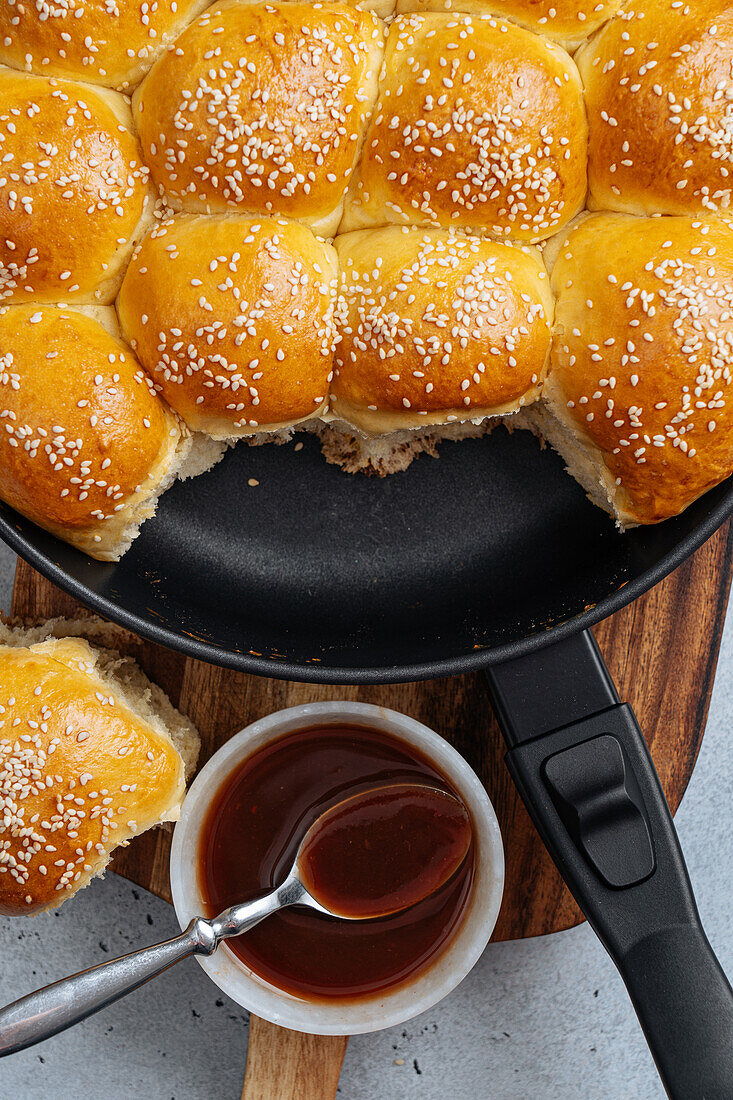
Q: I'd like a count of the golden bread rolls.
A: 11